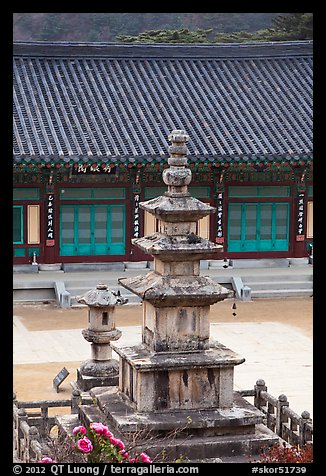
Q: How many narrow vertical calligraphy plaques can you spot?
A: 4